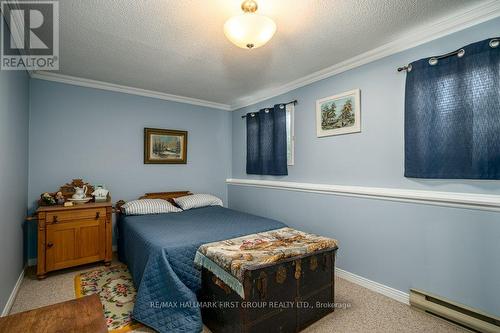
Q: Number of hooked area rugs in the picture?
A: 1